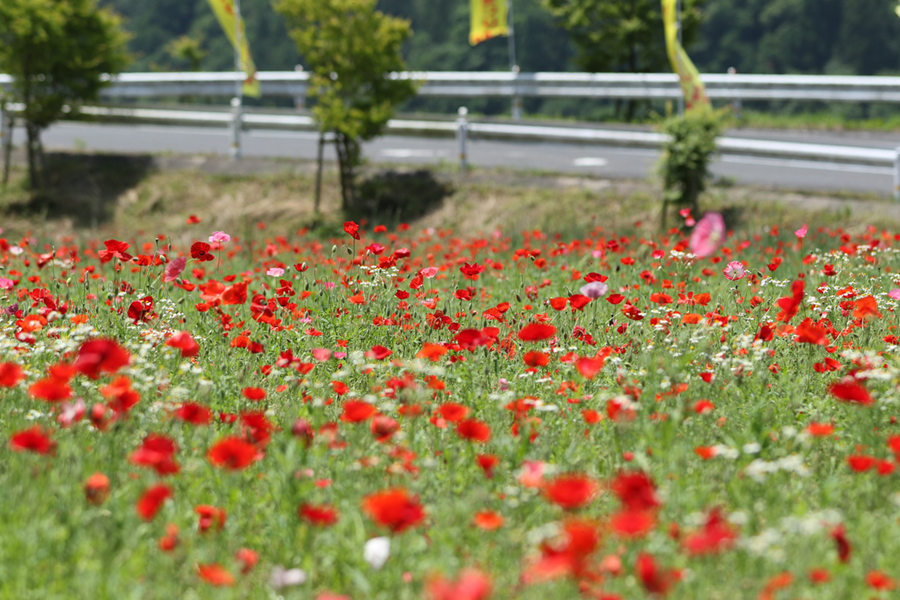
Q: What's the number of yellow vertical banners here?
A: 3